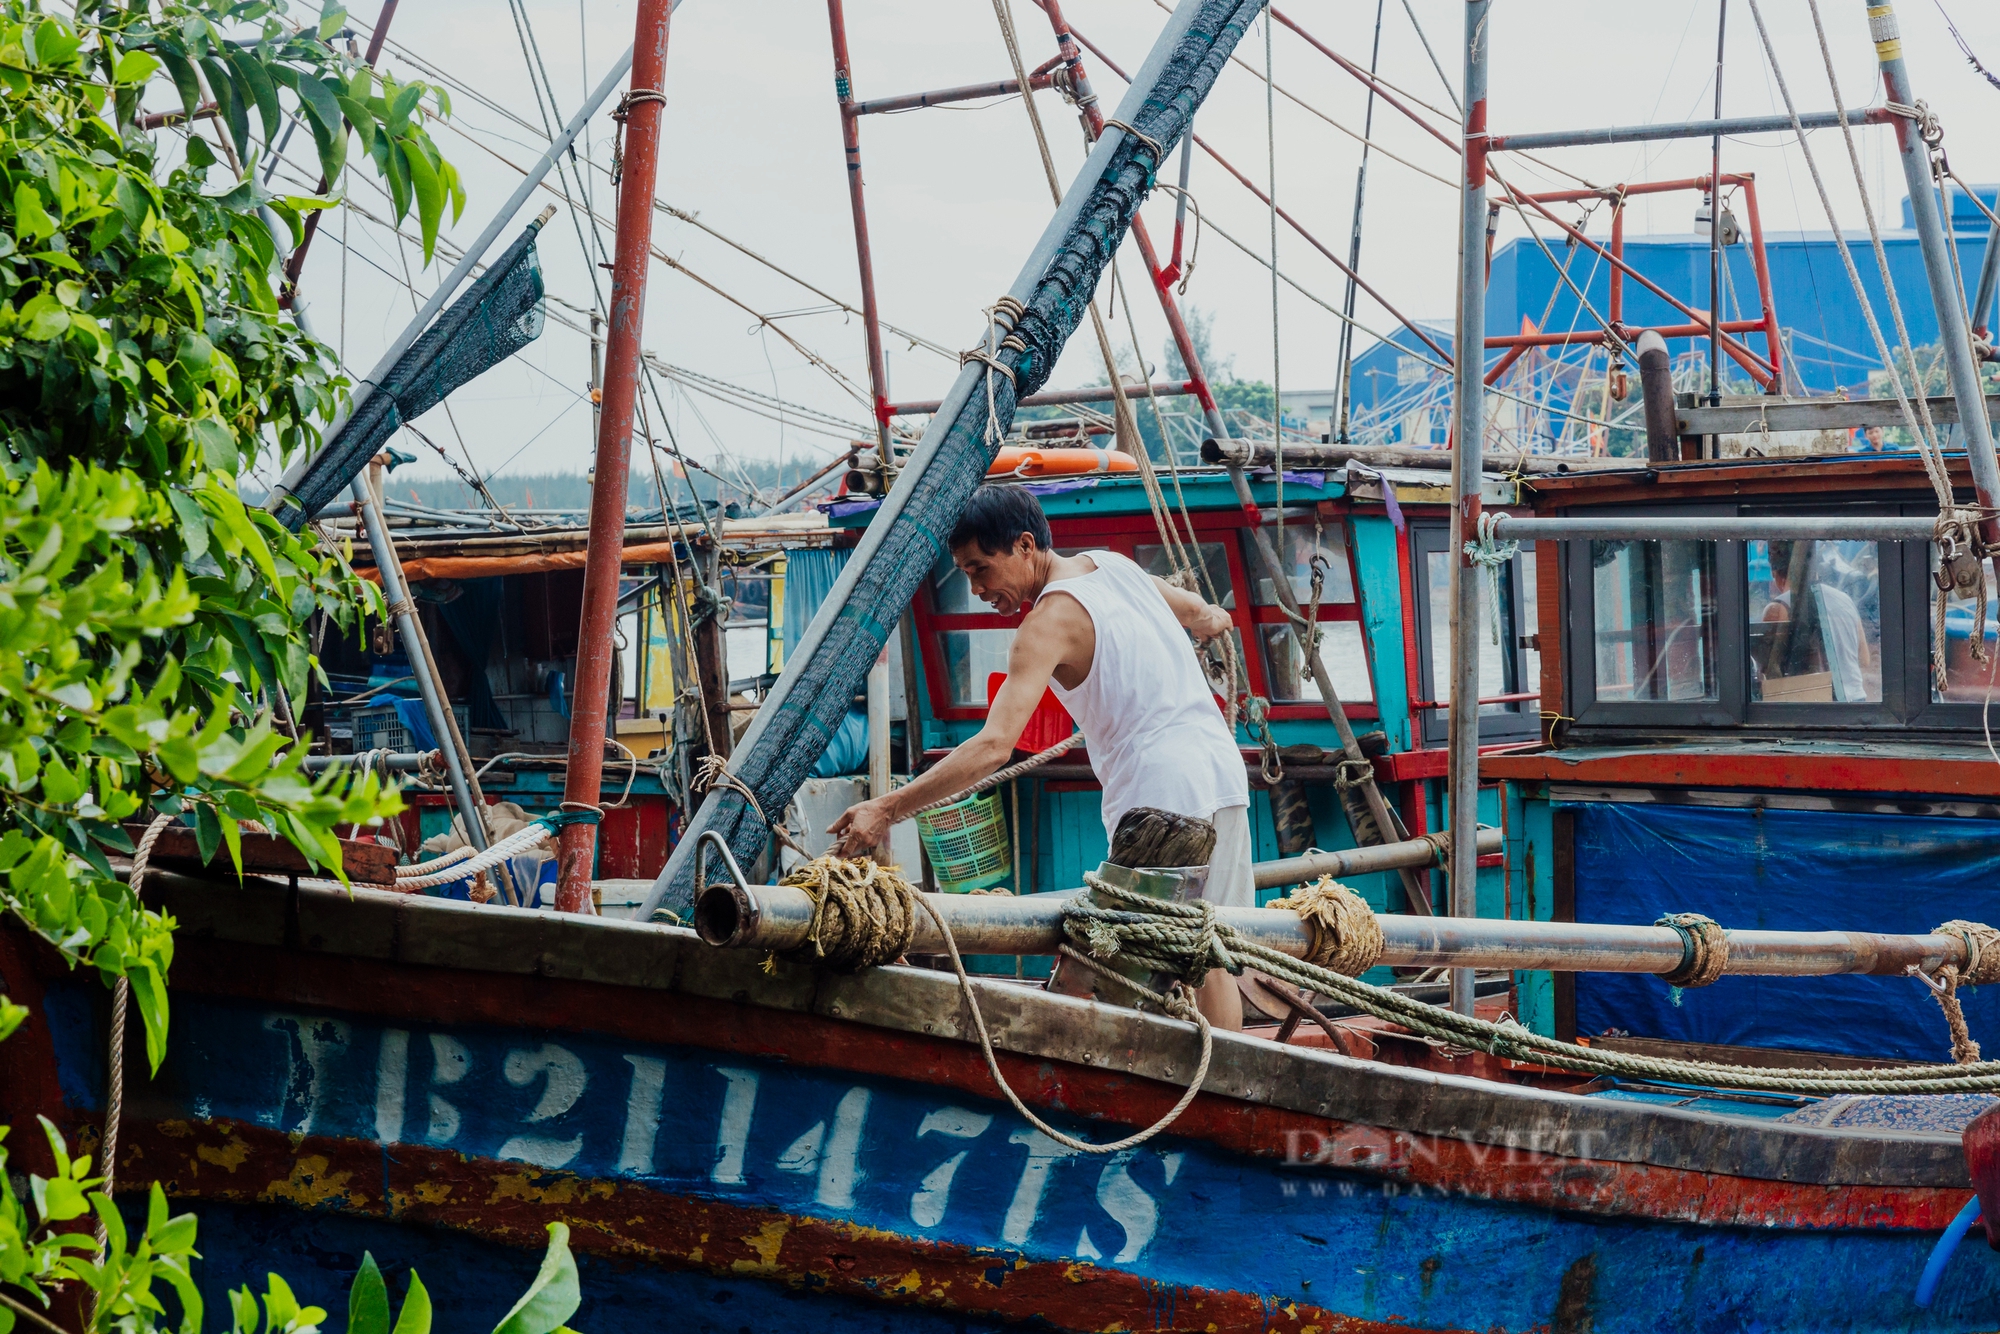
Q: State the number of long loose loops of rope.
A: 1